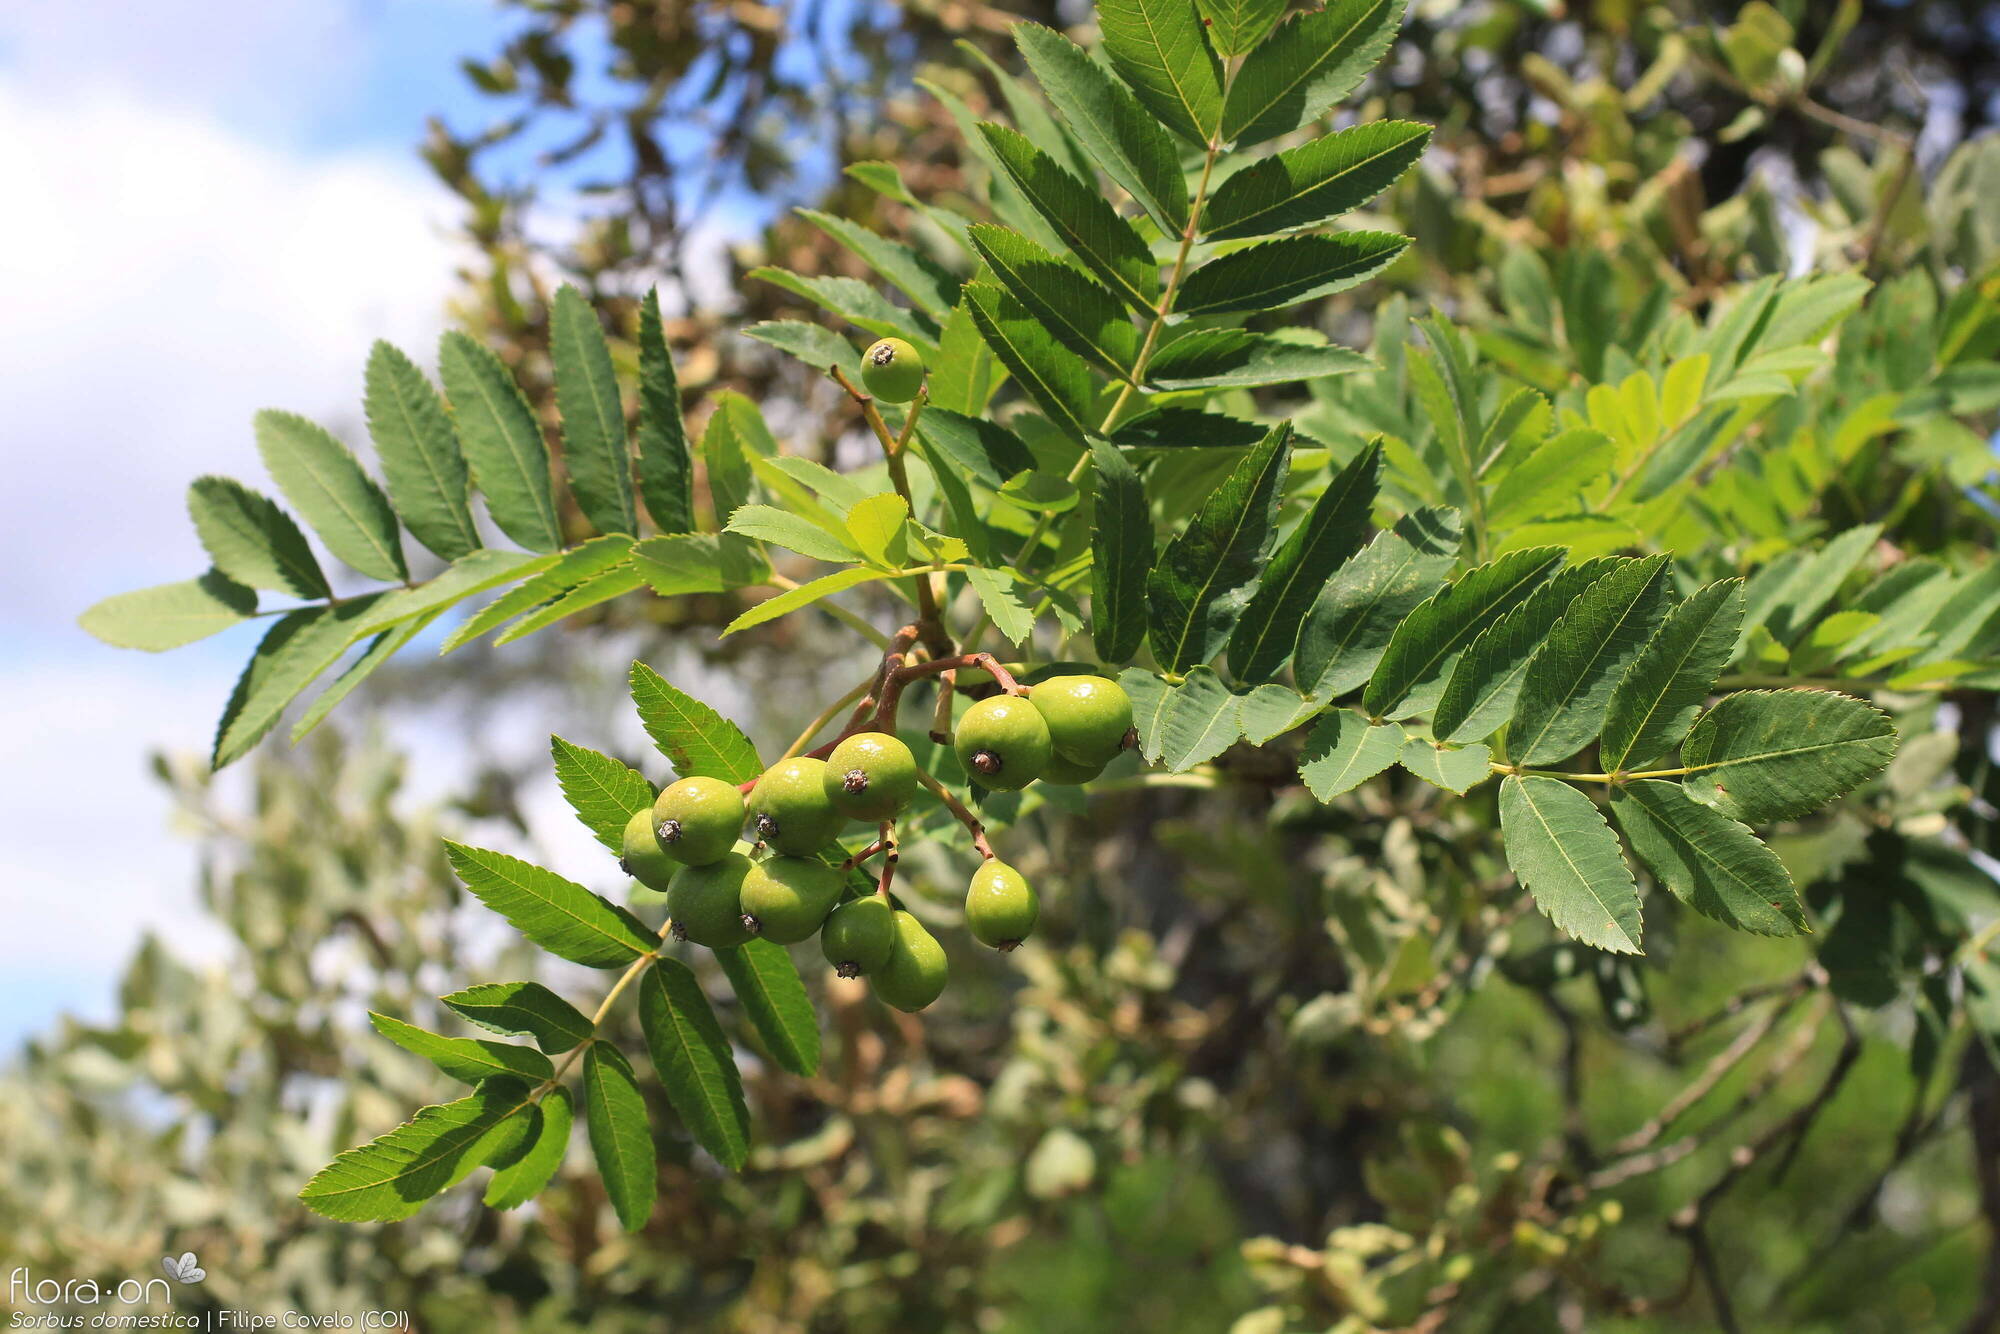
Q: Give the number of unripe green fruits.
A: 13